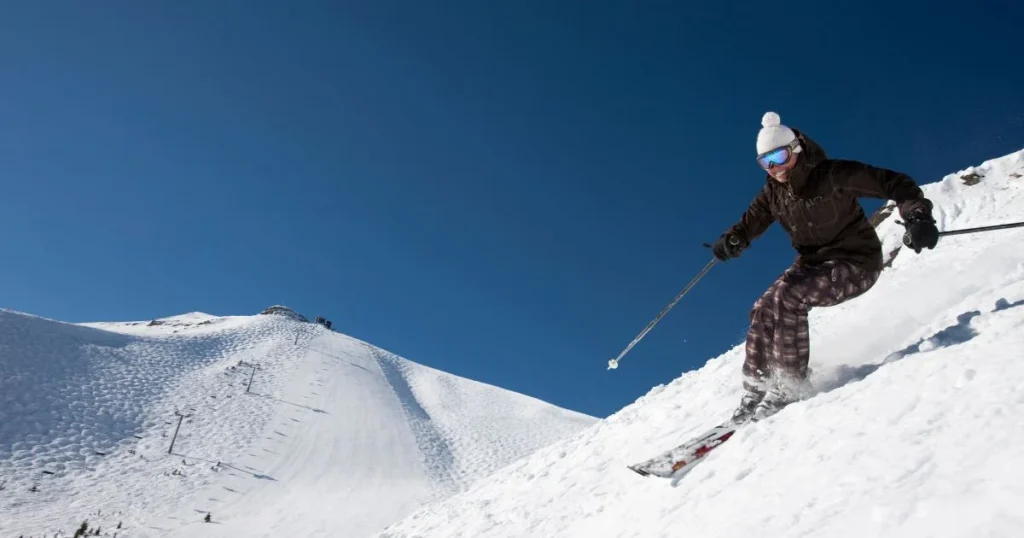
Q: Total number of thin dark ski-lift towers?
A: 3